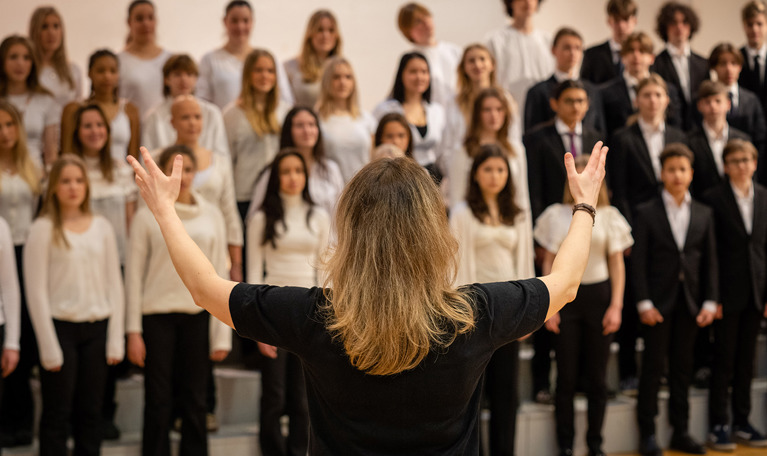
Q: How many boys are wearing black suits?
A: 11